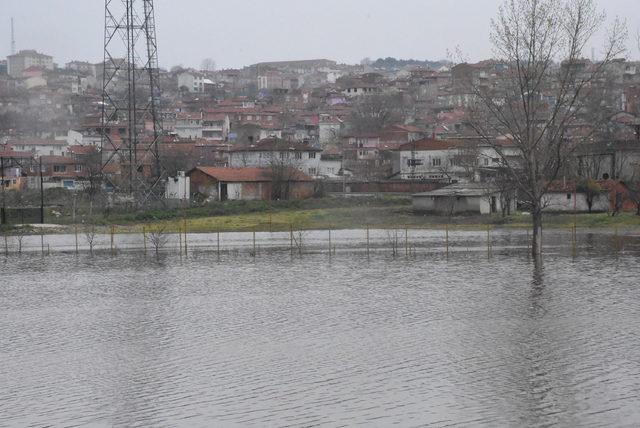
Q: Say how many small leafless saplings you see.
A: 5